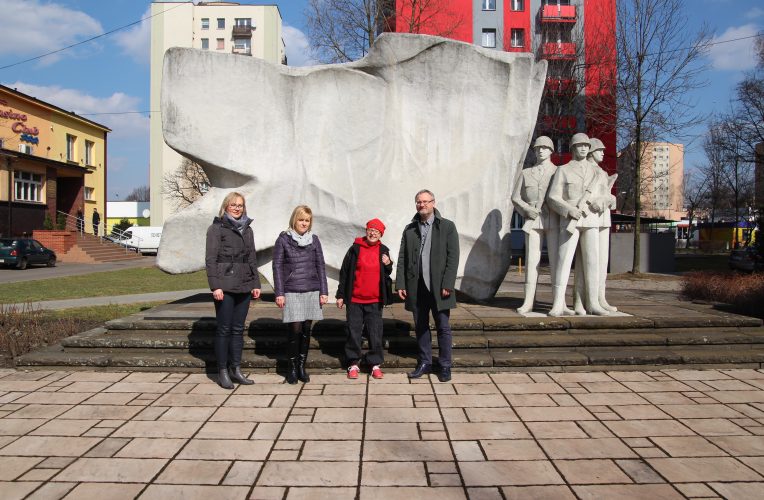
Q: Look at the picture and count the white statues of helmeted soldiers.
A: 3